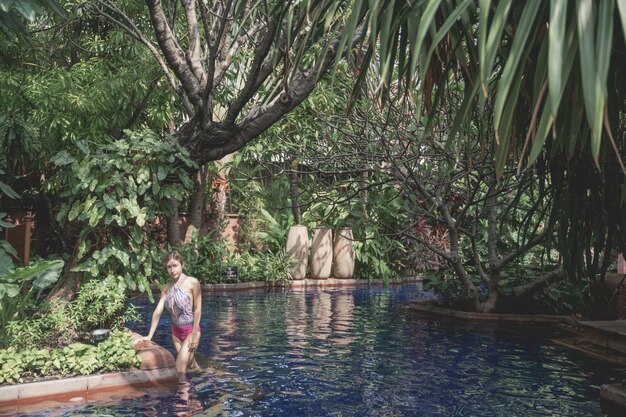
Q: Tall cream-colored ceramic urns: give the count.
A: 3